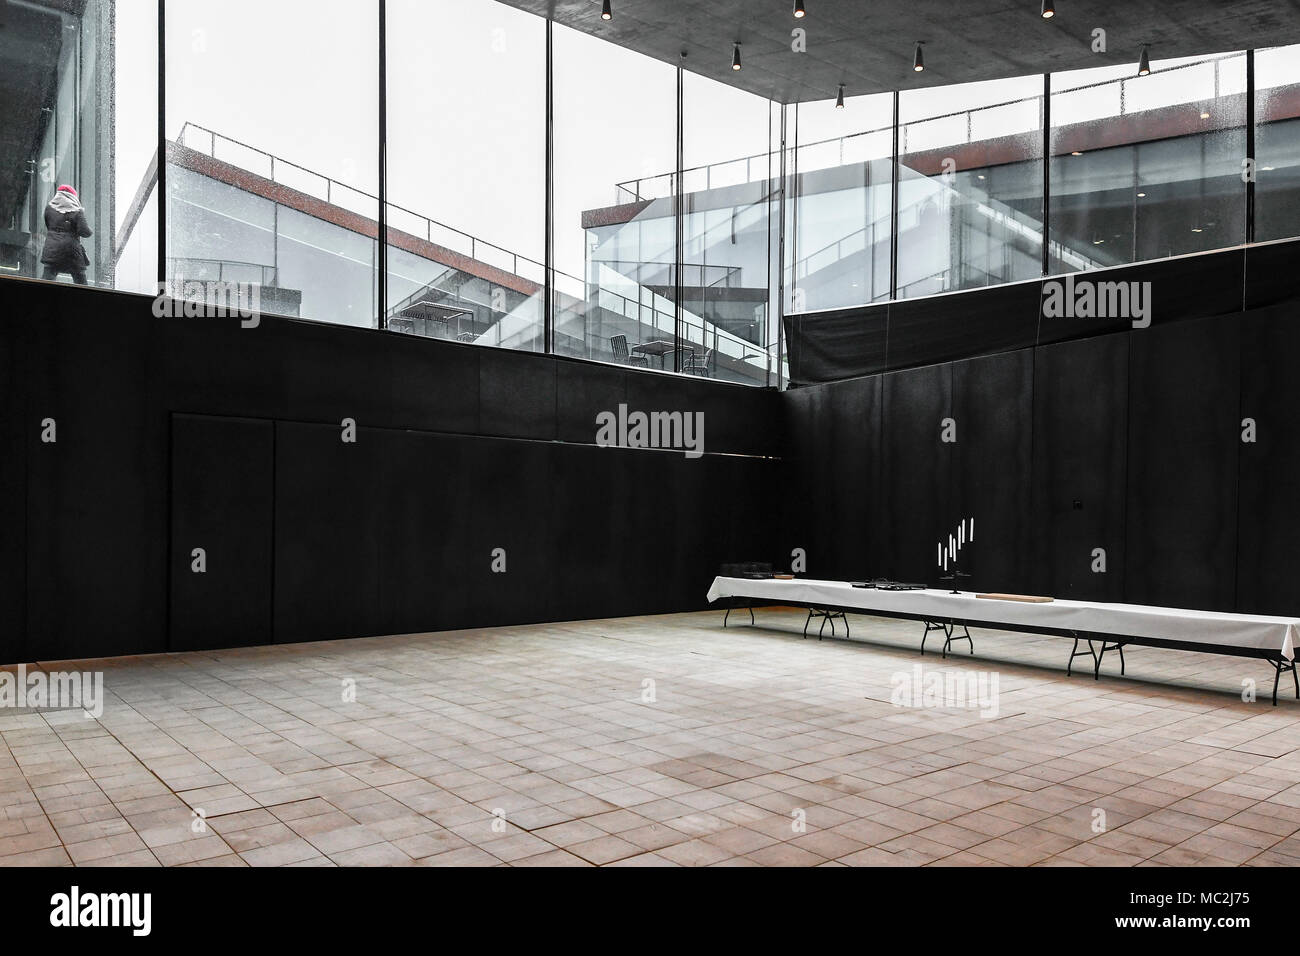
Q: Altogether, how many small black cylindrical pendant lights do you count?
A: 7